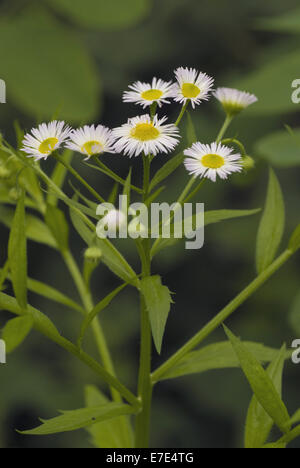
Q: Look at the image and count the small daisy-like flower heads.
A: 7